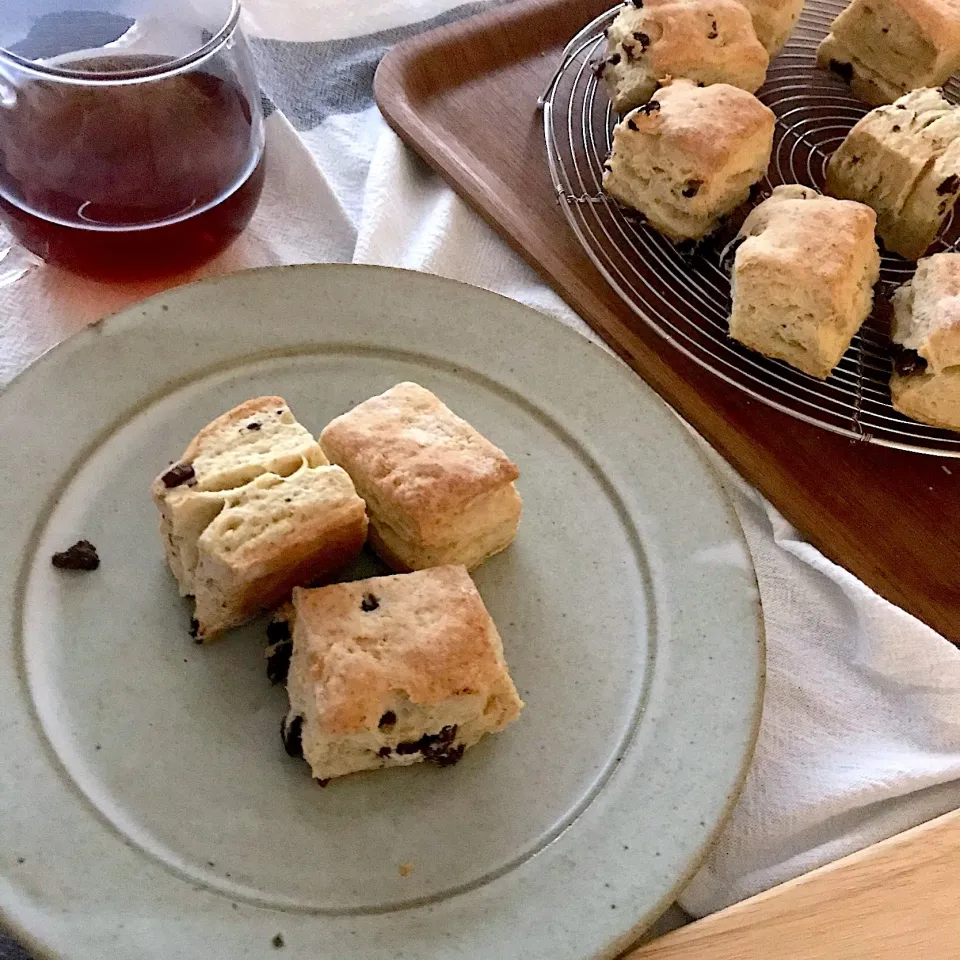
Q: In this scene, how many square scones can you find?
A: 10